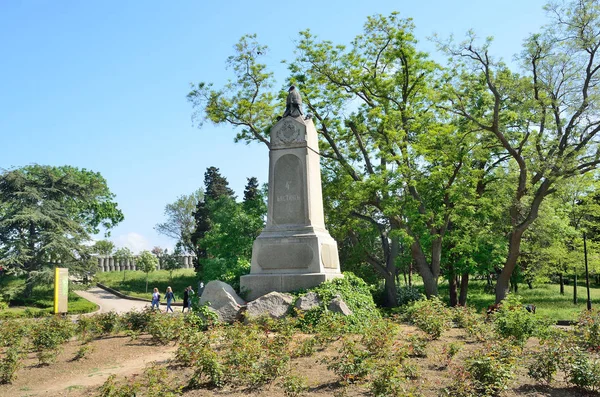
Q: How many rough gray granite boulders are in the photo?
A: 4